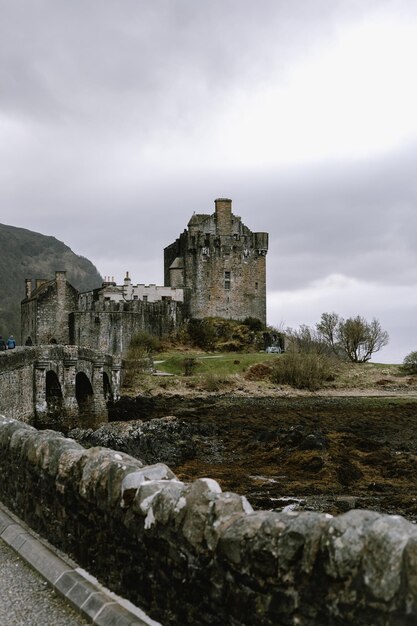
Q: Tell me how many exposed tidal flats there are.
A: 1